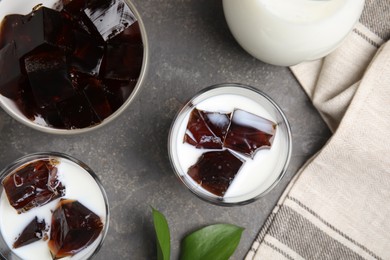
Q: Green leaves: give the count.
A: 2